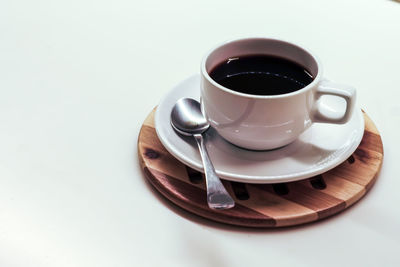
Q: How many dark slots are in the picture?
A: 5